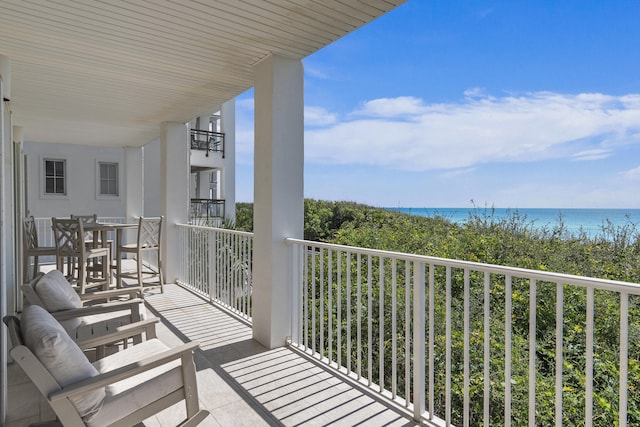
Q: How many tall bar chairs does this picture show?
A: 4